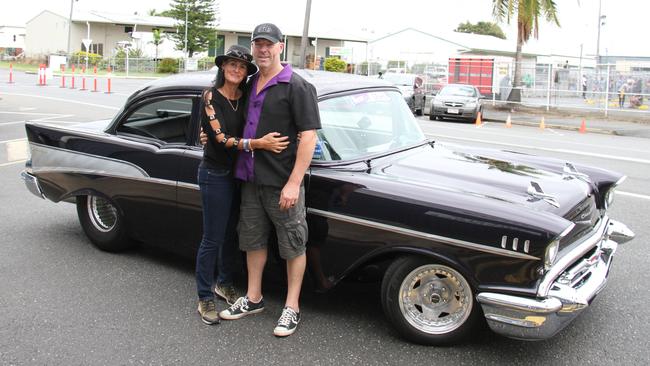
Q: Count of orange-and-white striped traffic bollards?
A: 8